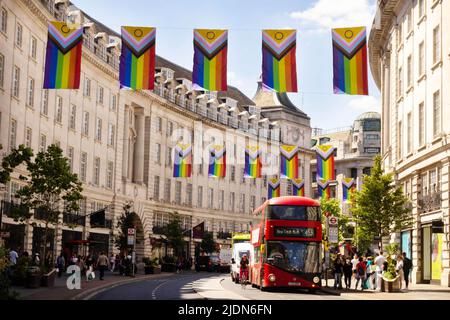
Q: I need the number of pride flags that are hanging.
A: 14